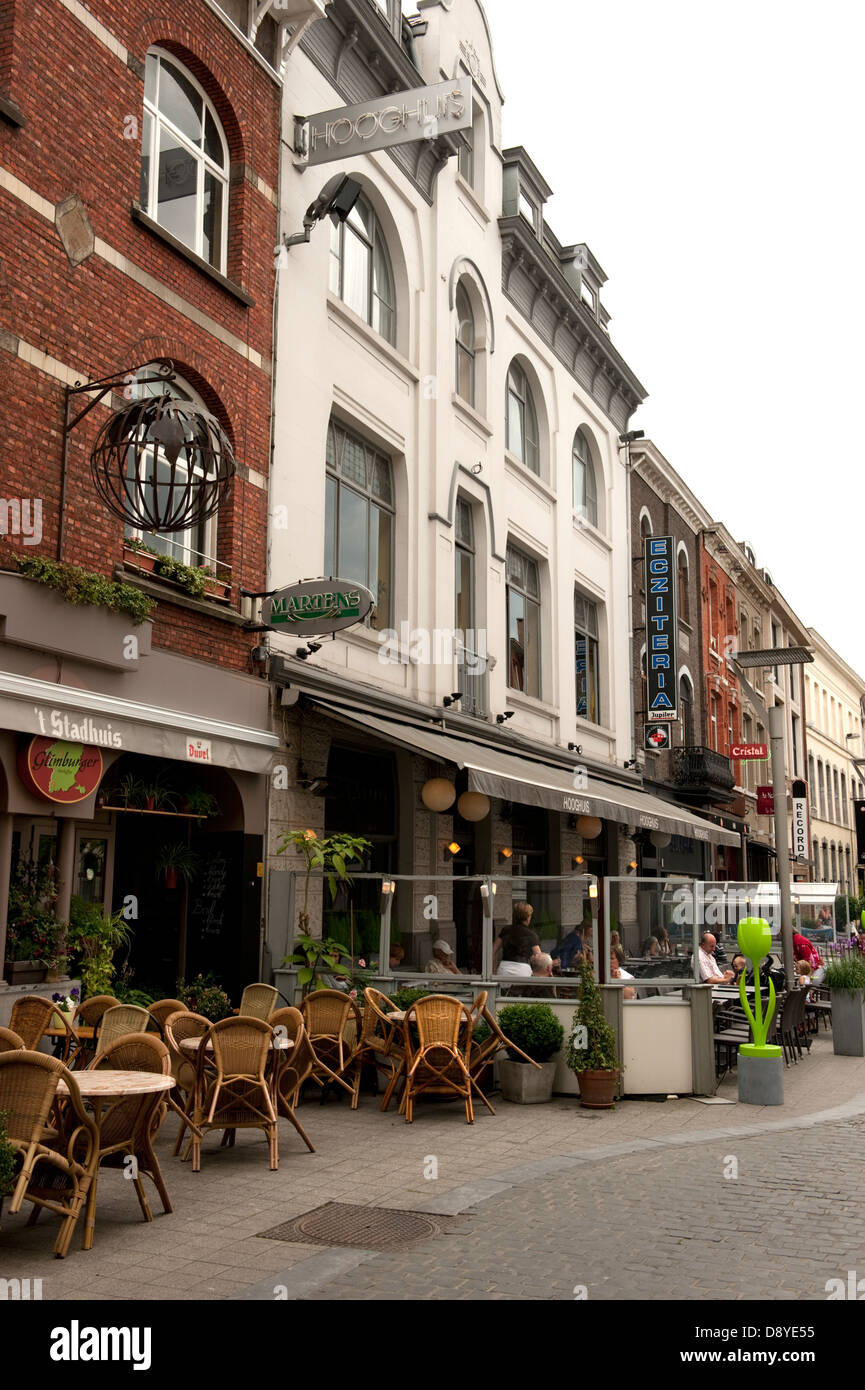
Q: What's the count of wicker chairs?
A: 15